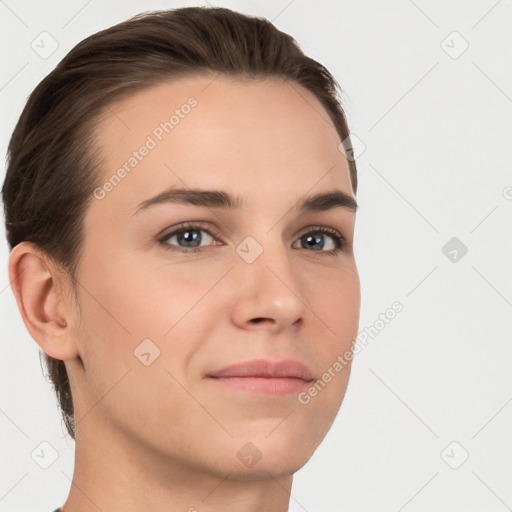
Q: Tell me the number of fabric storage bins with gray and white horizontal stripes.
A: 0